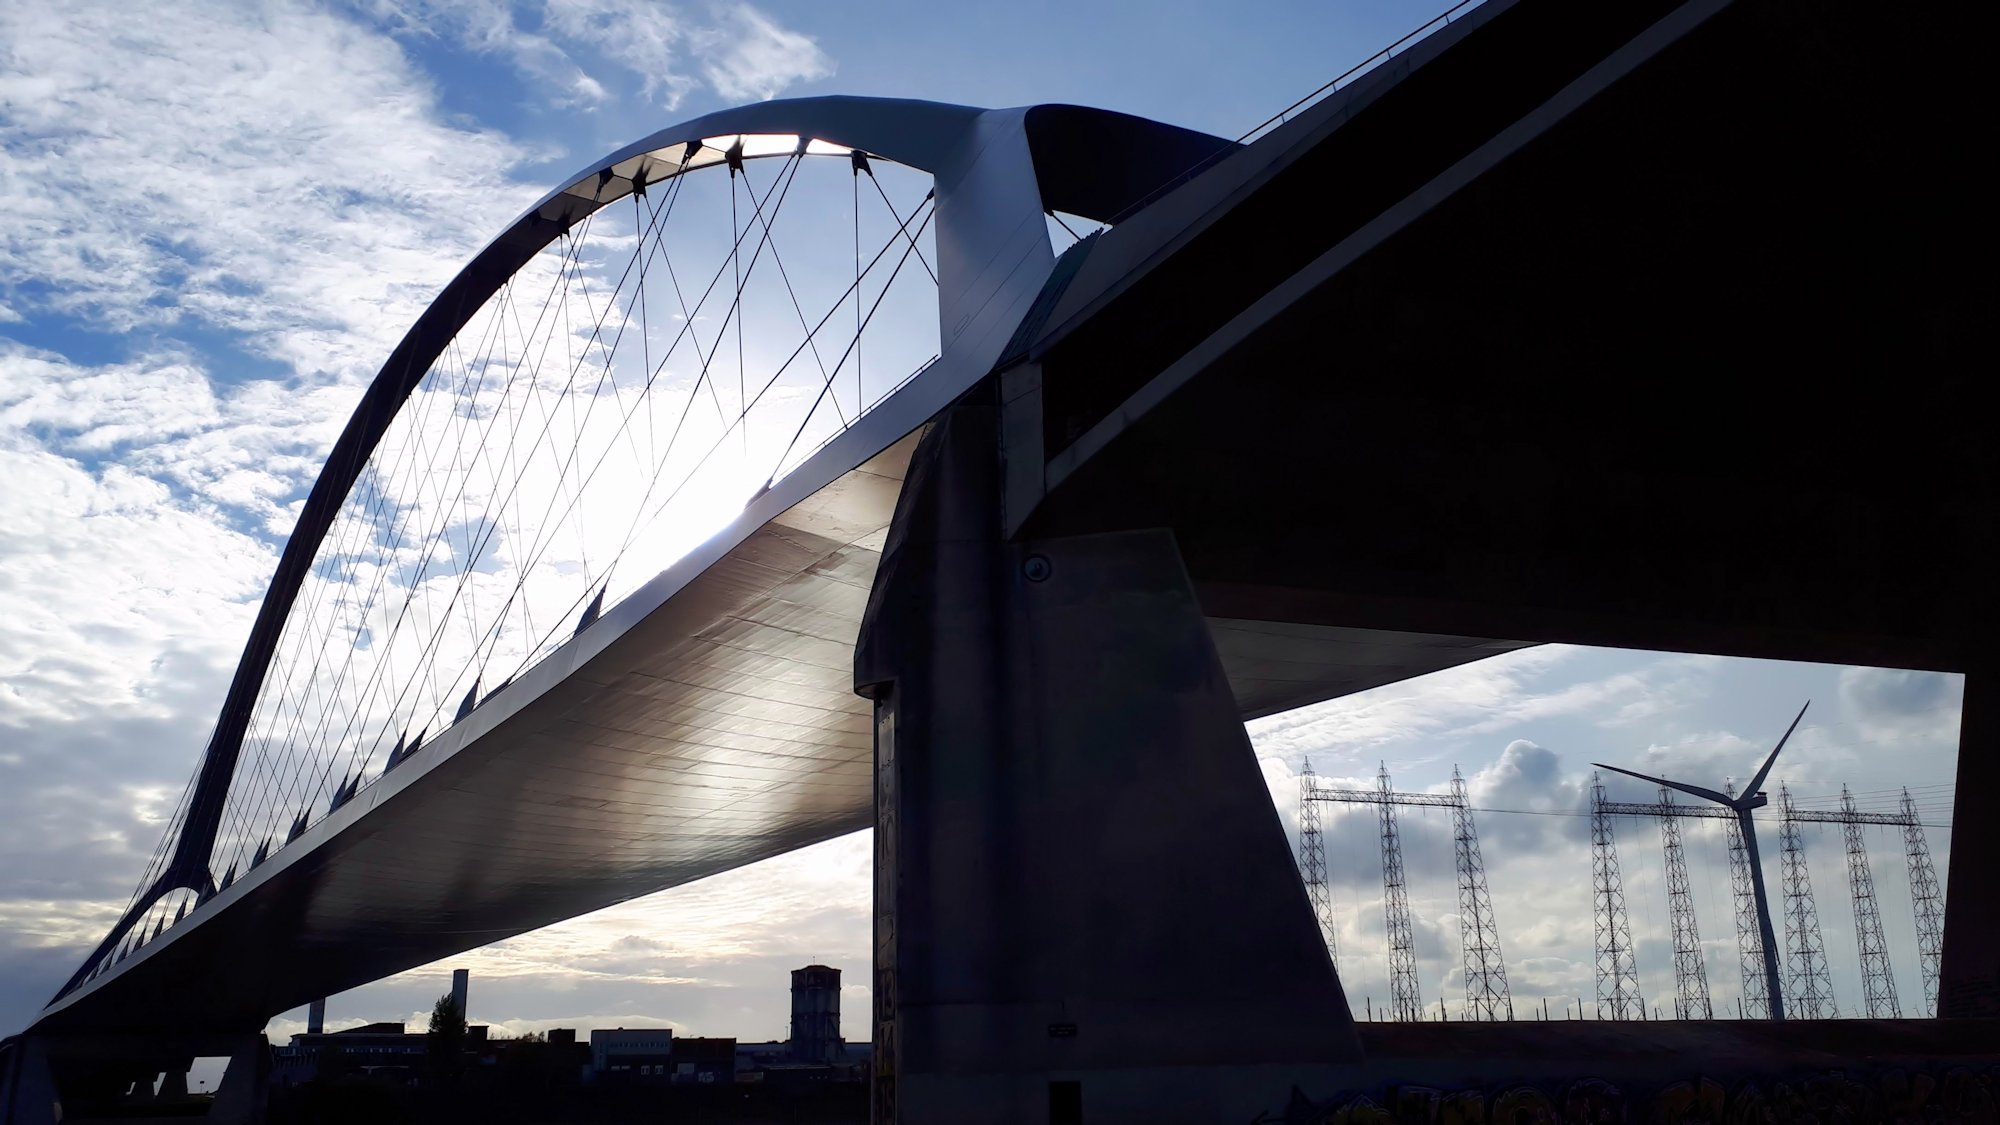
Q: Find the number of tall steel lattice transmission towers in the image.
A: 9